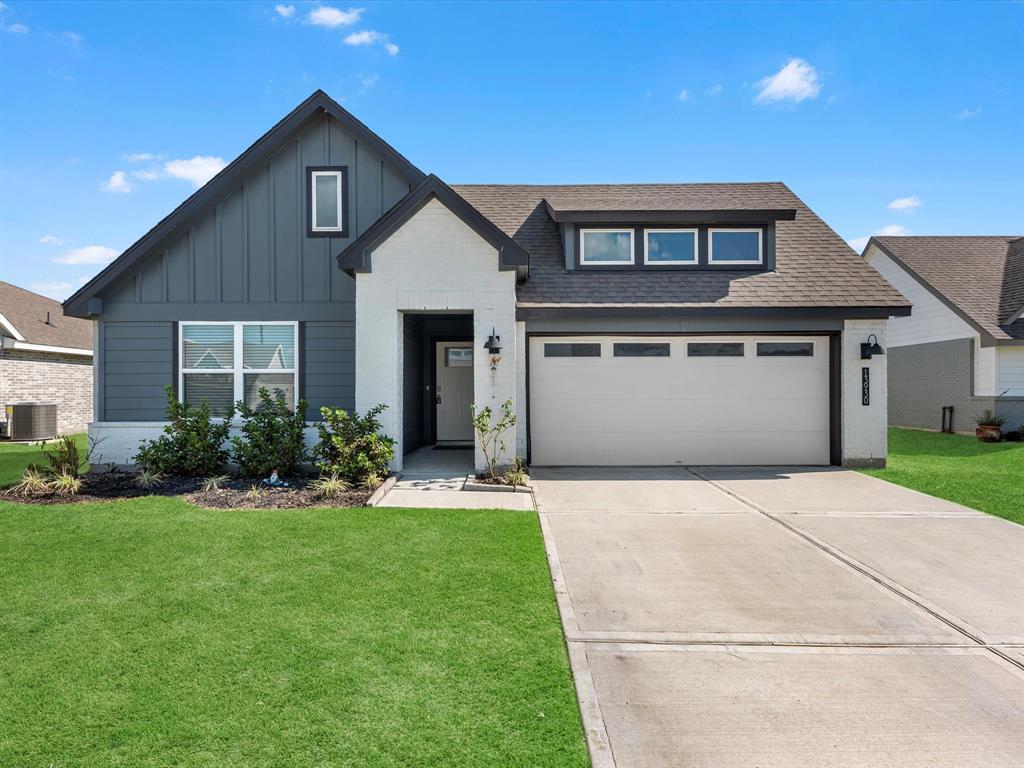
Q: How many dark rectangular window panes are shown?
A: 4